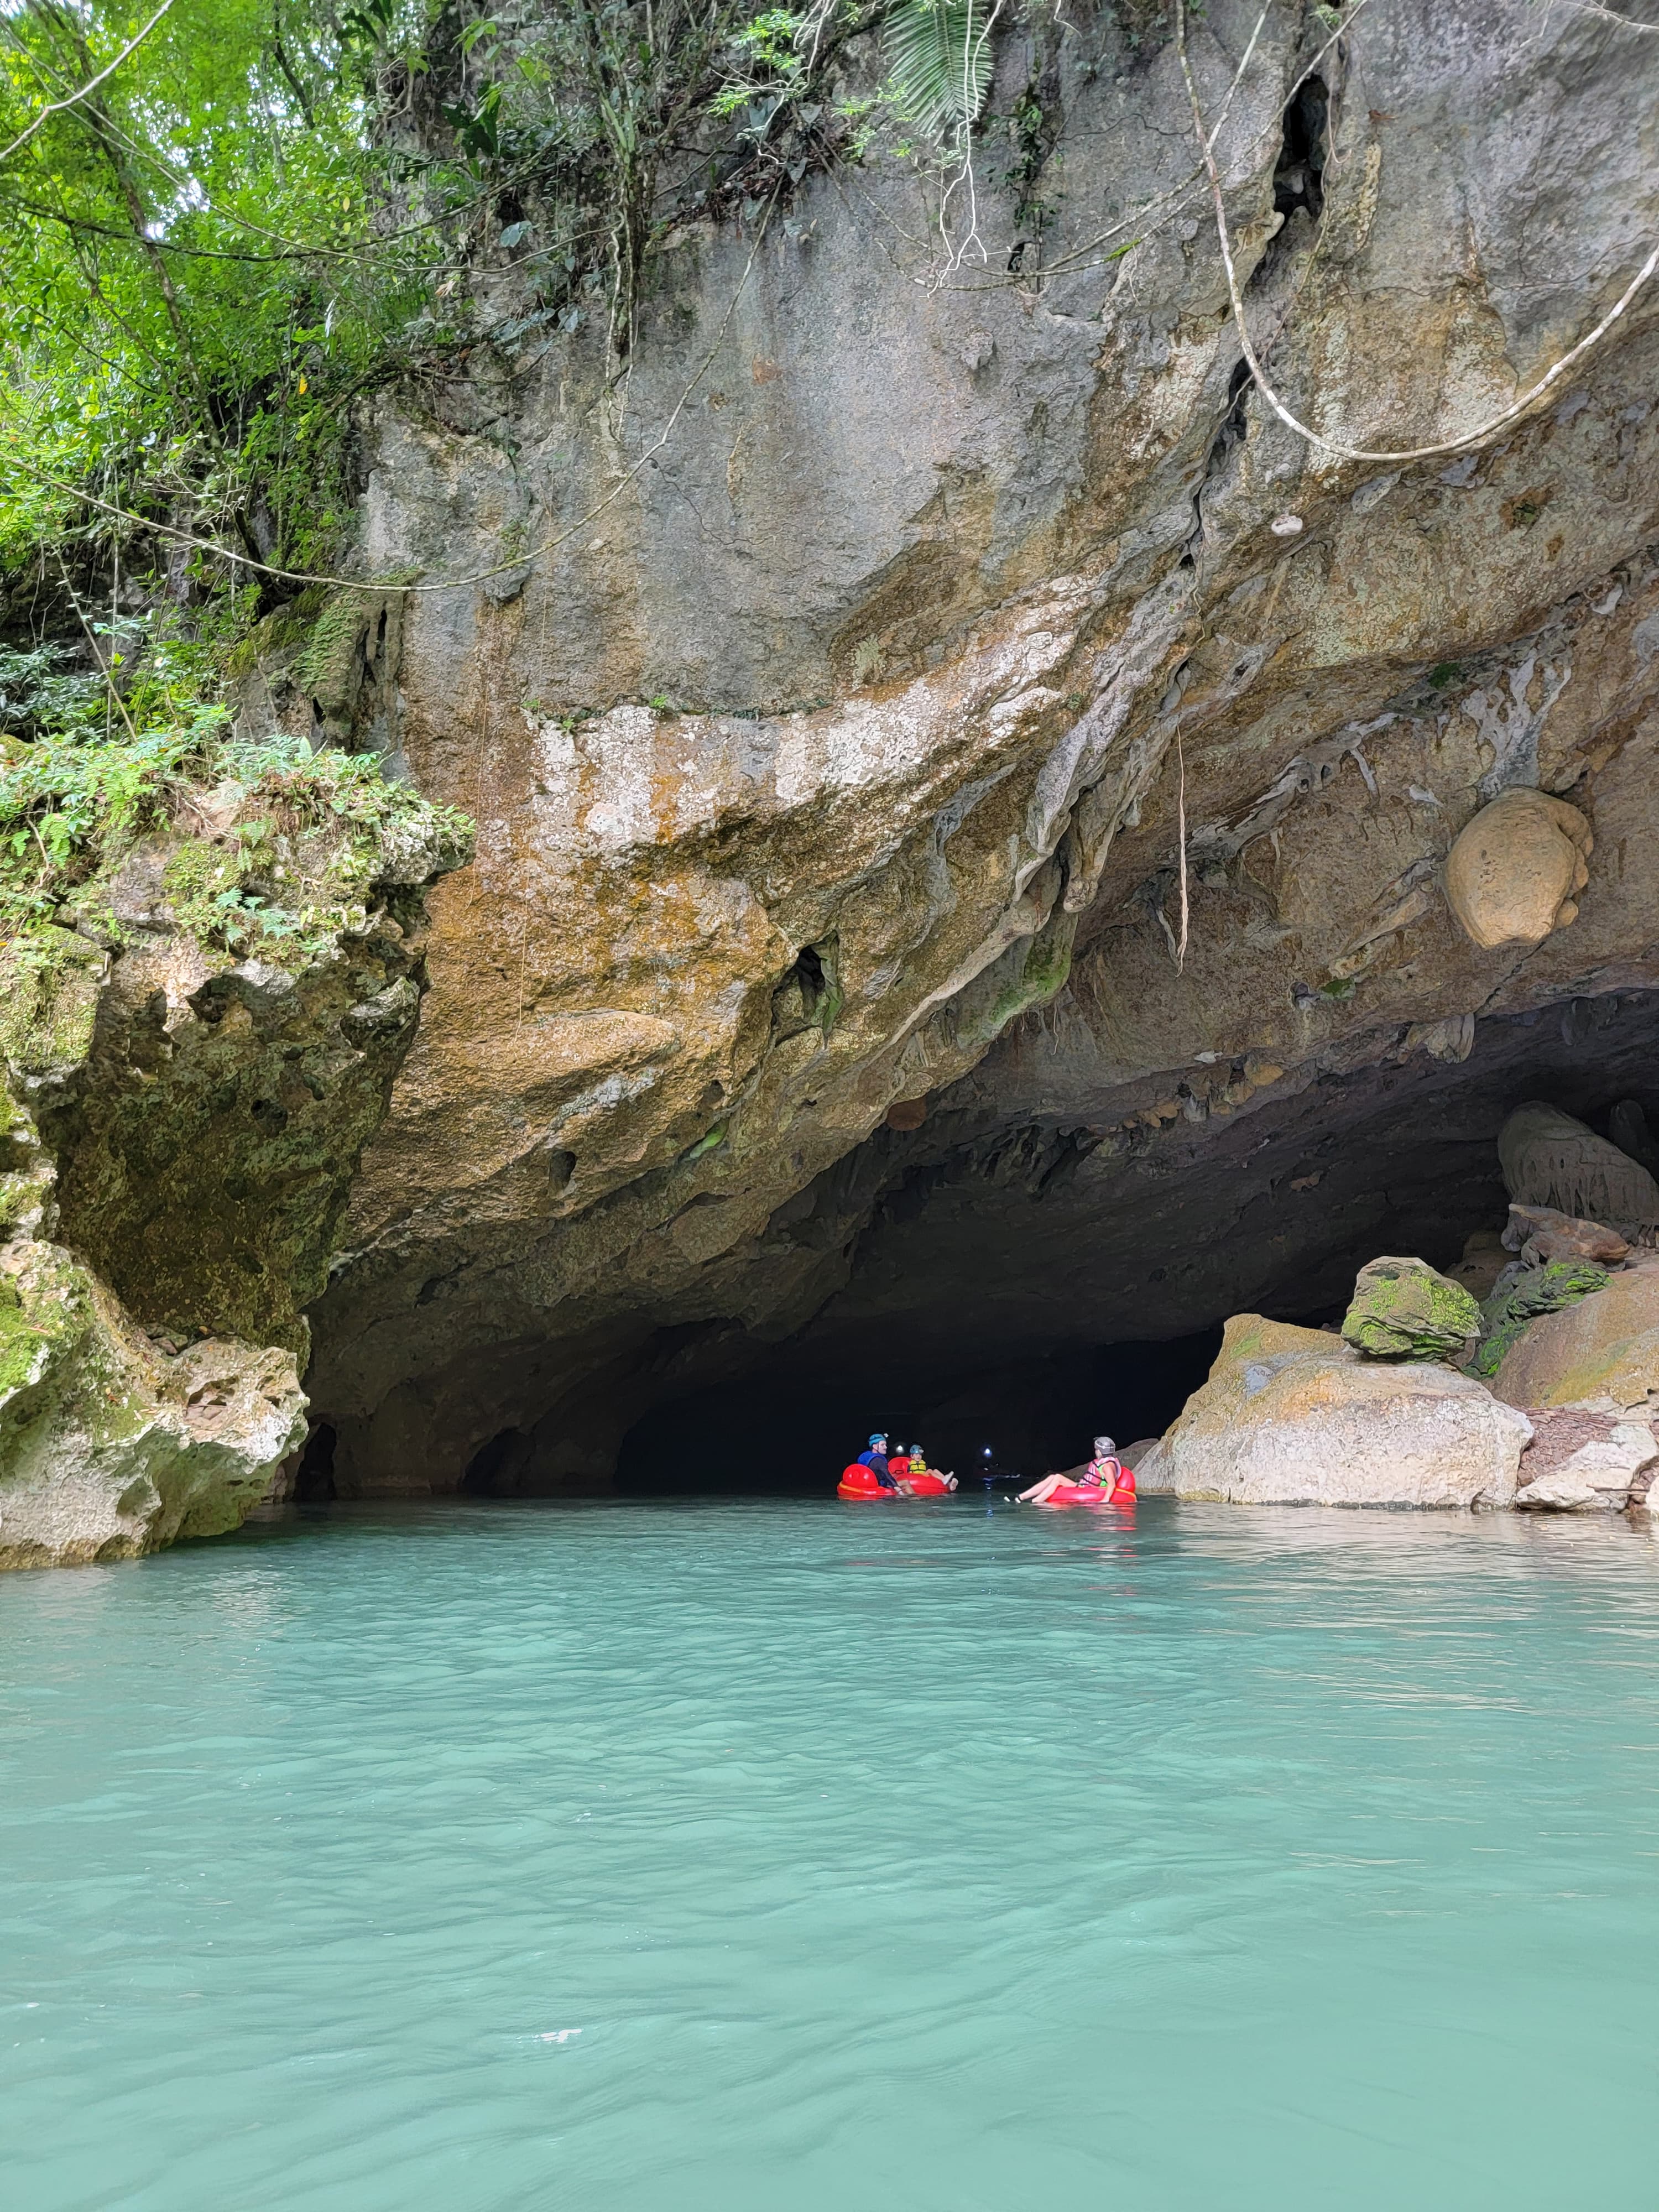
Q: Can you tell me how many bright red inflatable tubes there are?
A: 3